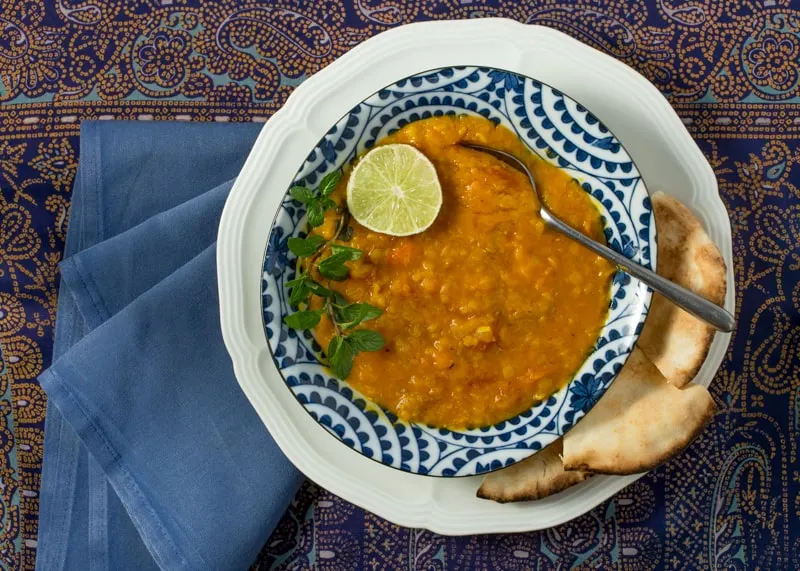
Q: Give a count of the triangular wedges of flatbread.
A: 3